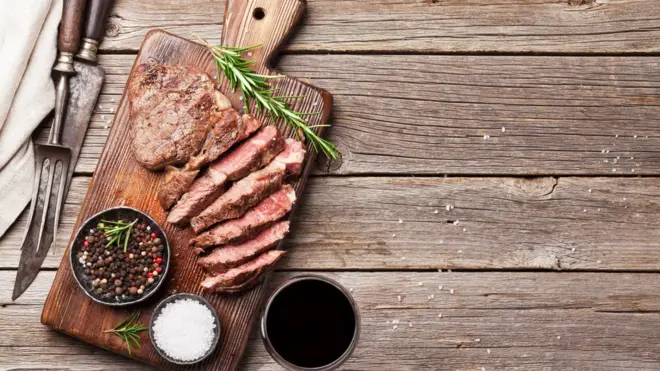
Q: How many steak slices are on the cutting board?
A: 5